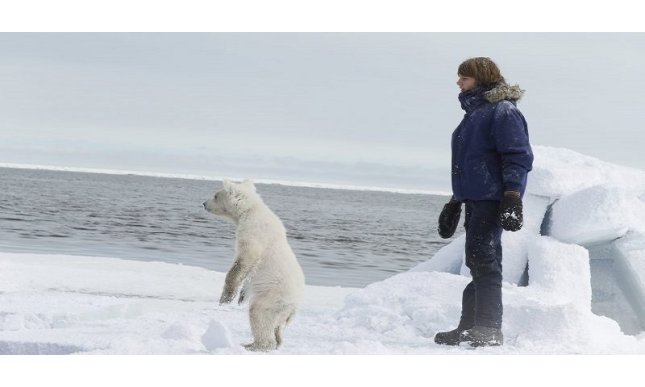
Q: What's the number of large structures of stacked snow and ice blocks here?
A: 1